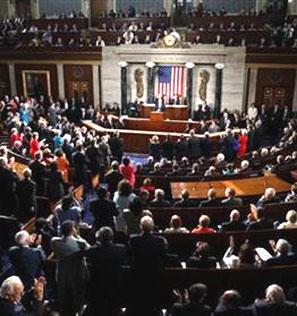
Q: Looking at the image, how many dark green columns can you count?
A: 4